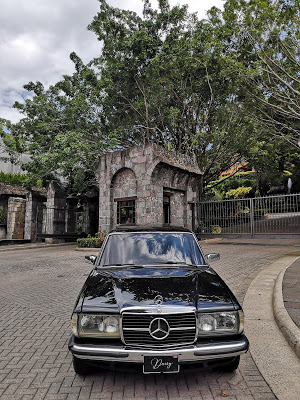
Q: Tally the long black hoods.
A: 1